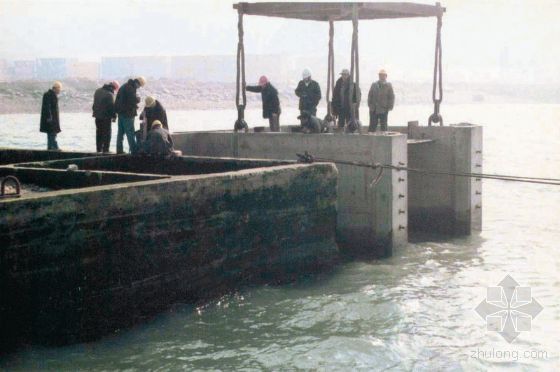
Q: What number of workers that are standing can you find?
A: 8